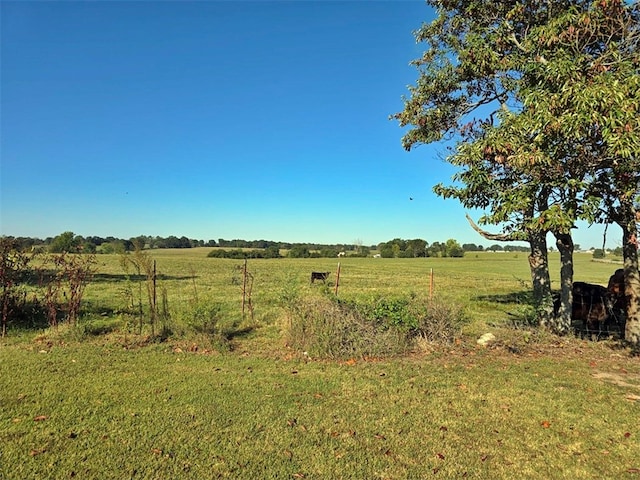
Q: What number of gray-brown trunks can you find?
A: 3